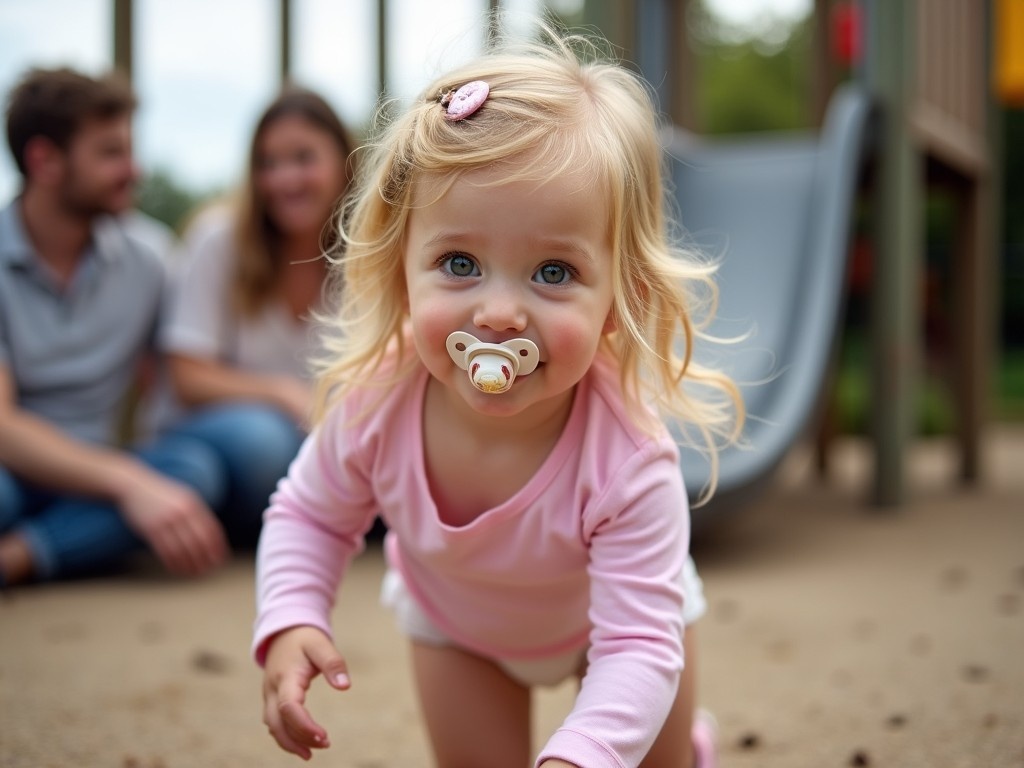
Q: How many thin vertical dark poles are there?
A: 4